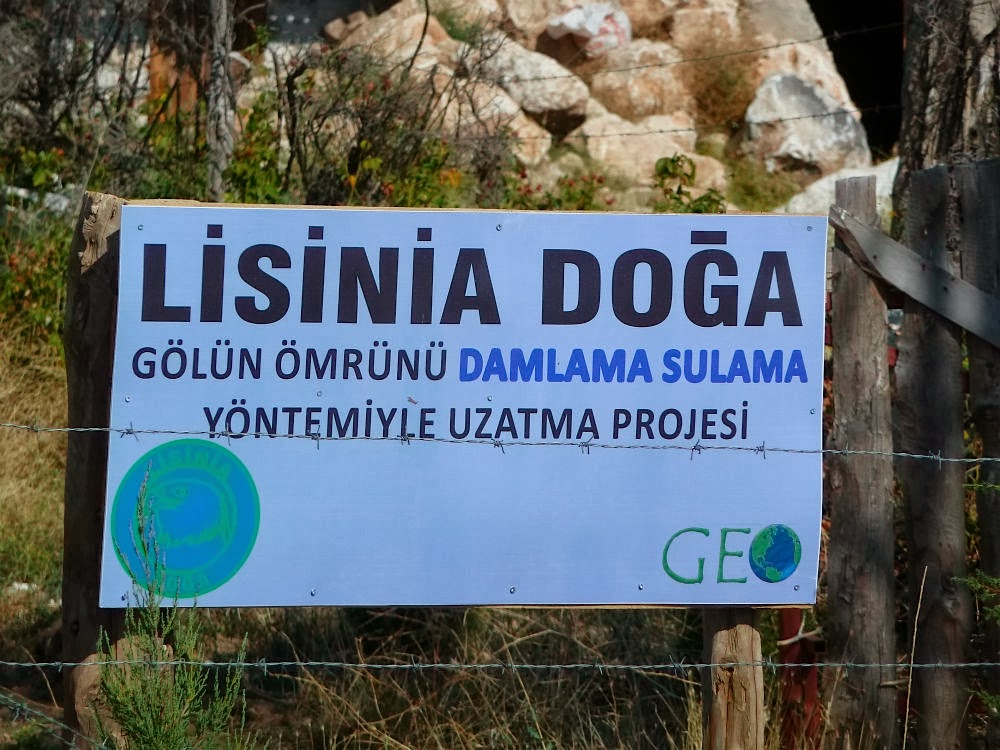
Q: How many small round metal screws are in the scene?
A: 12